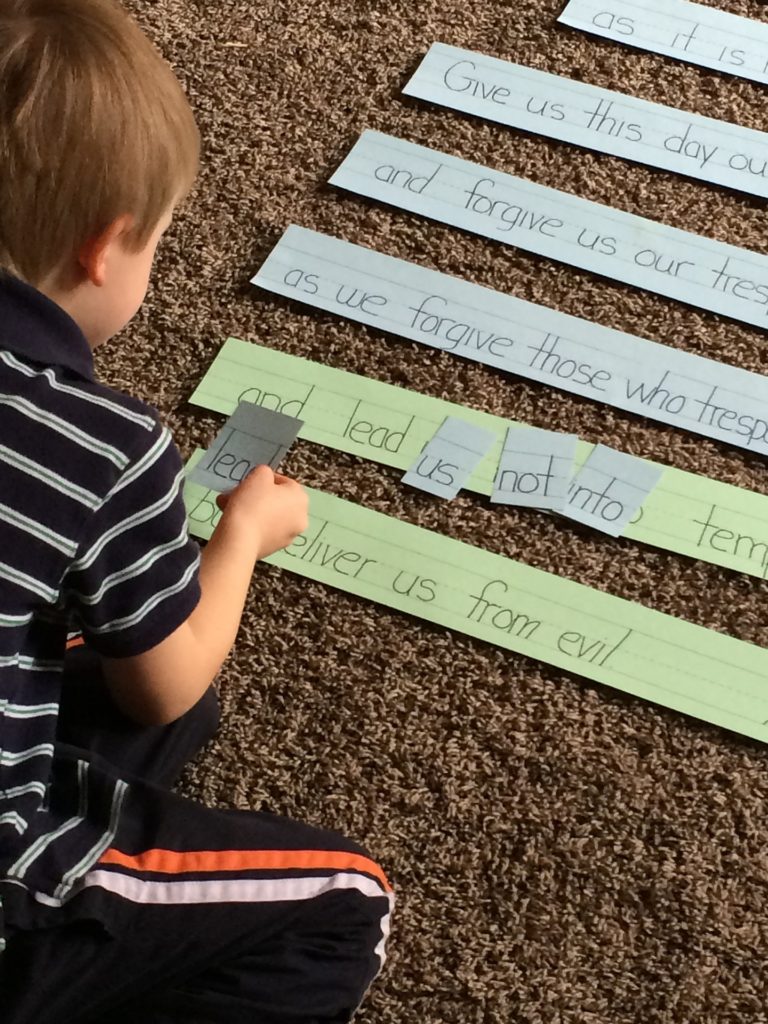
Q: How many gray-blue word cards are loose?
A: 4